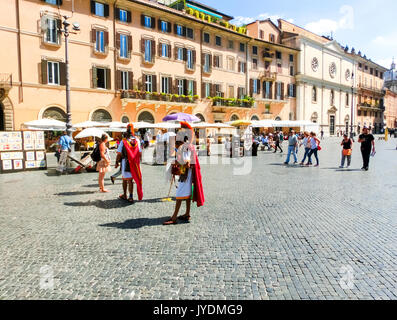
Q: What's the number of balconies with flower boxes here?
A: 2